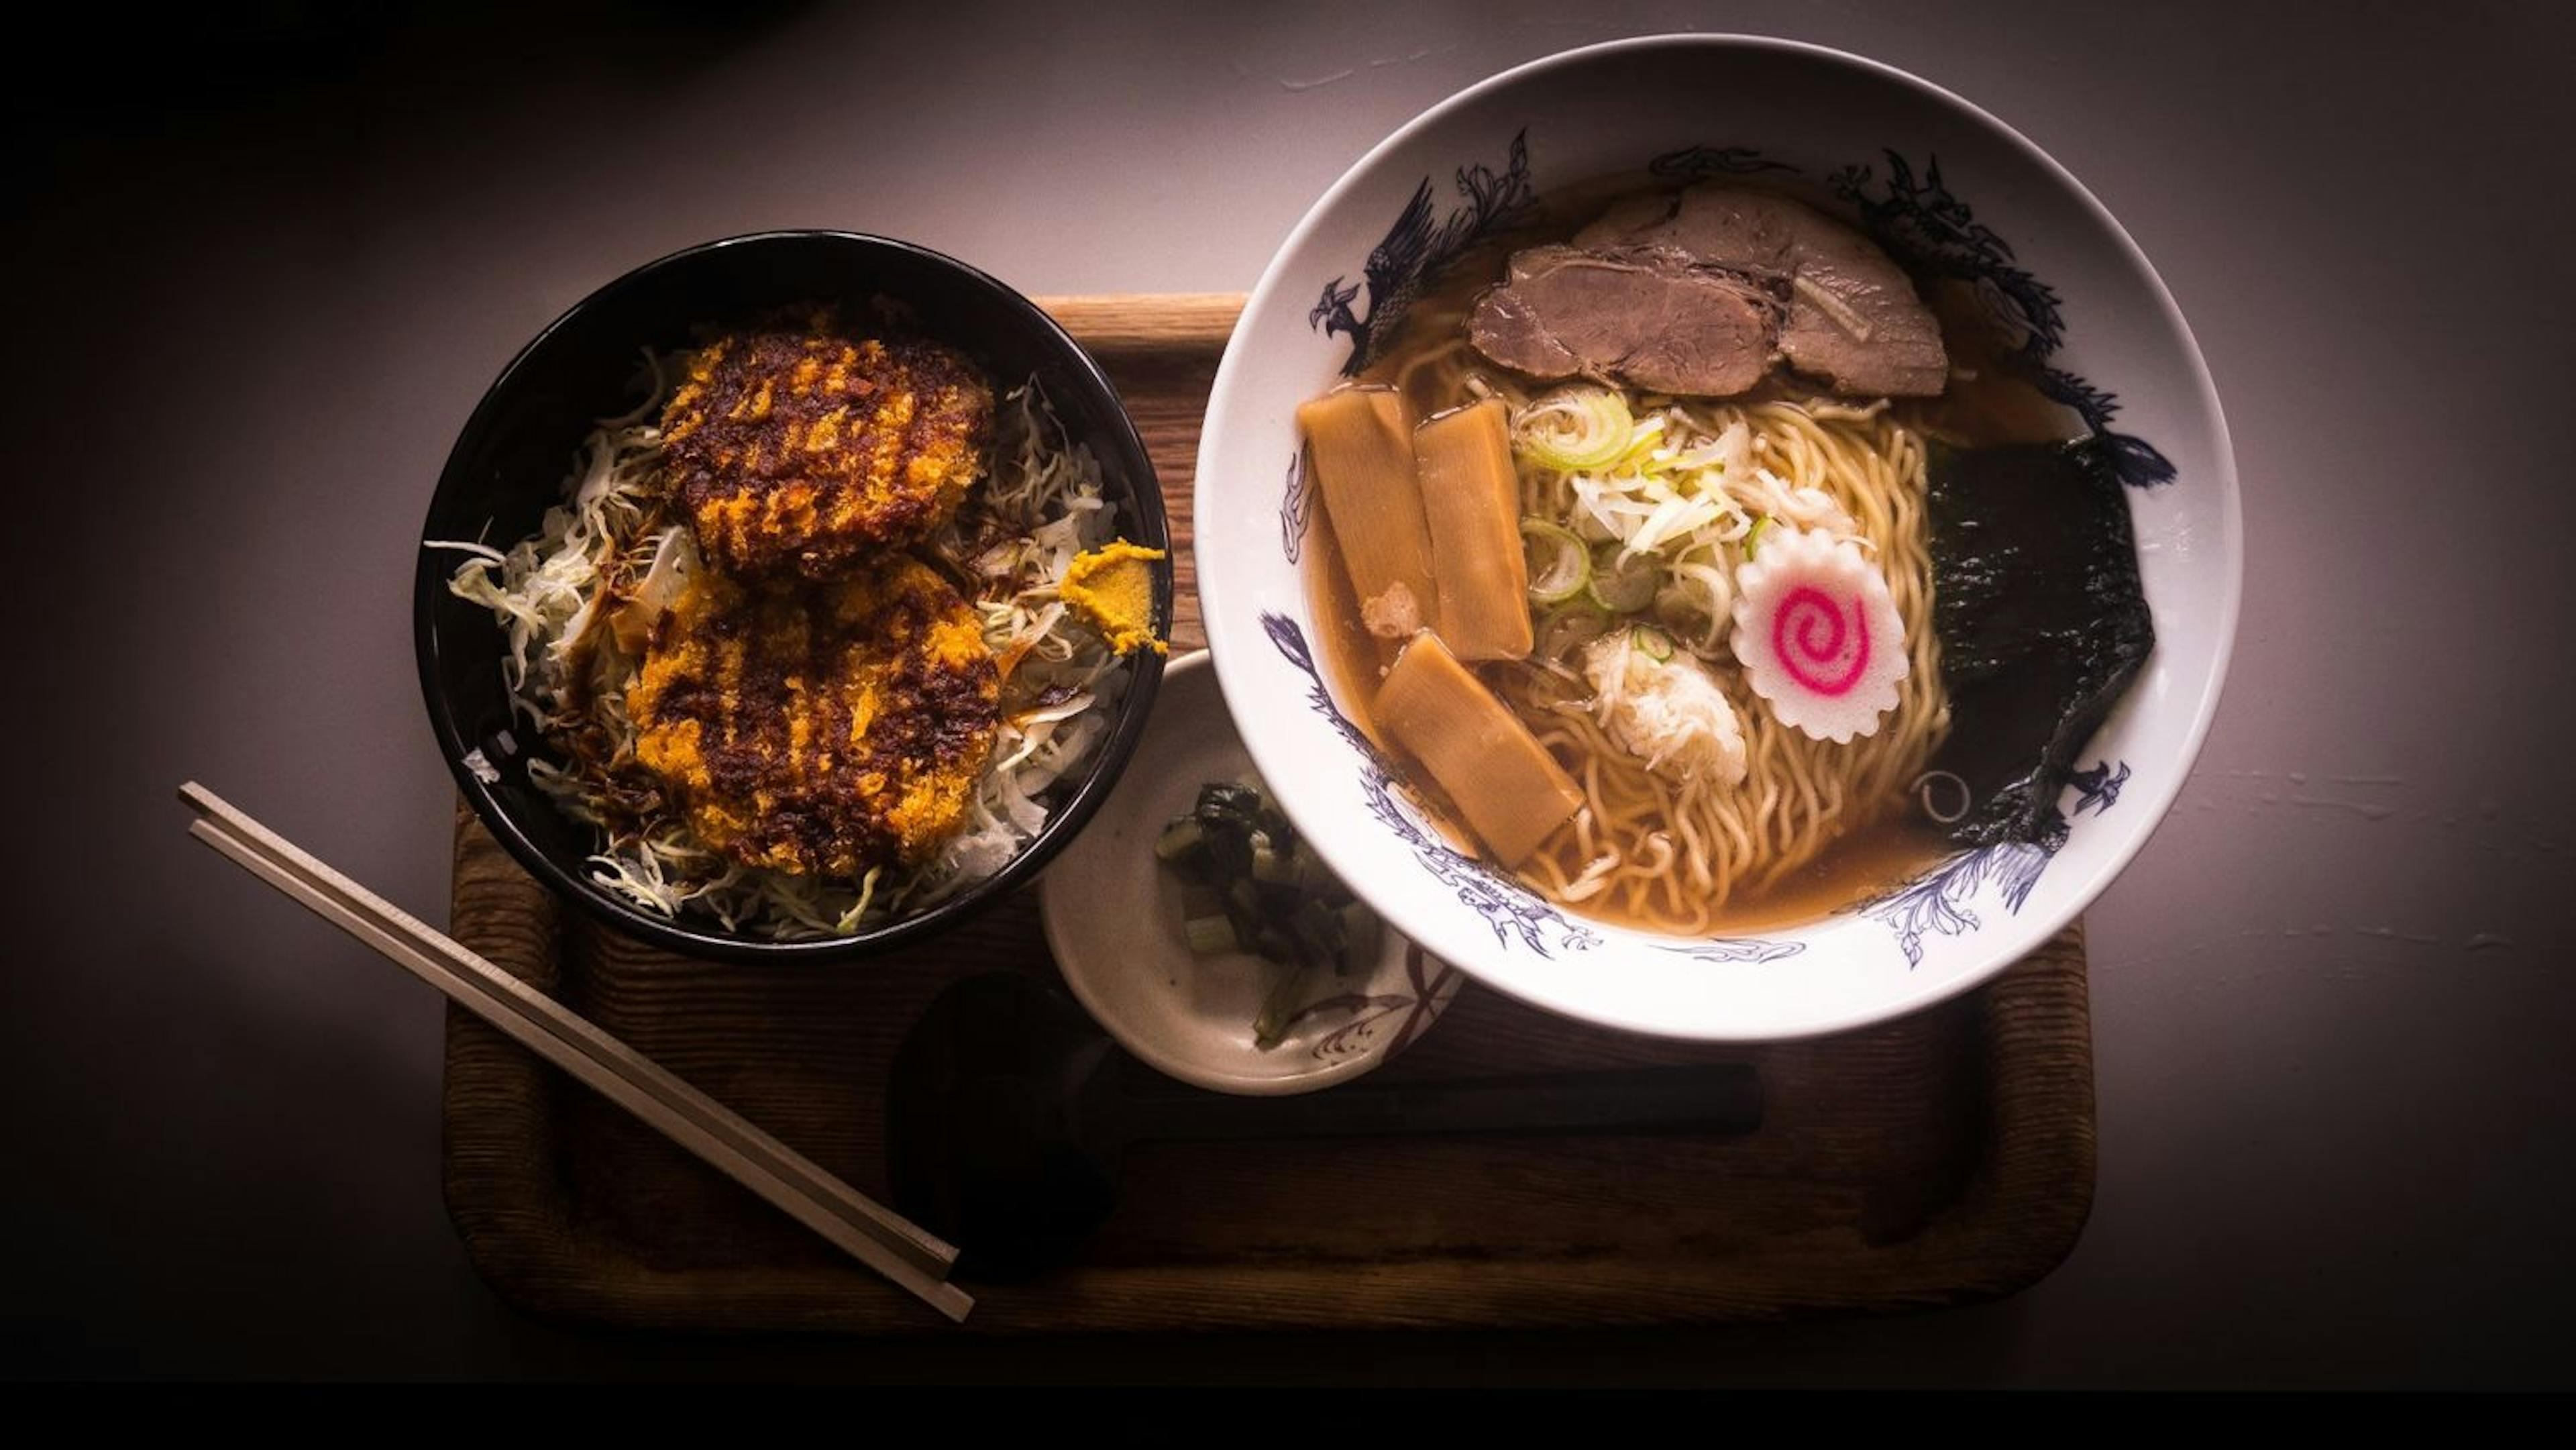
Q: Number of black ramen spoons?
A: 1